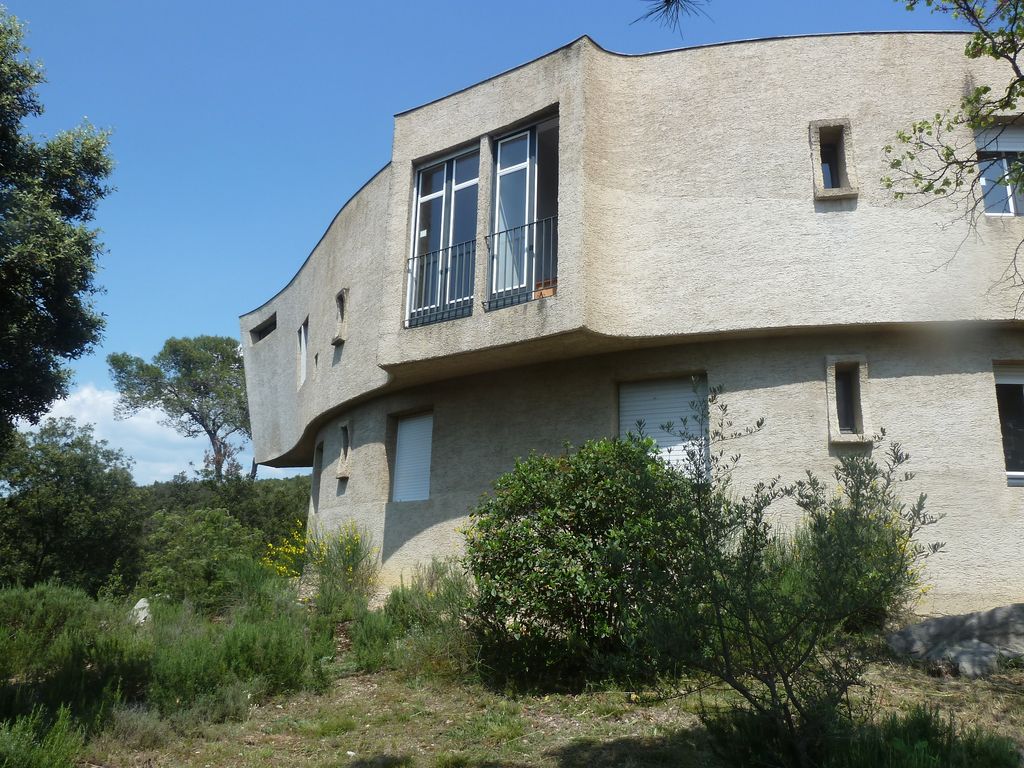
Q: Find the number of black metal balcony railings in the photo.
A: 2